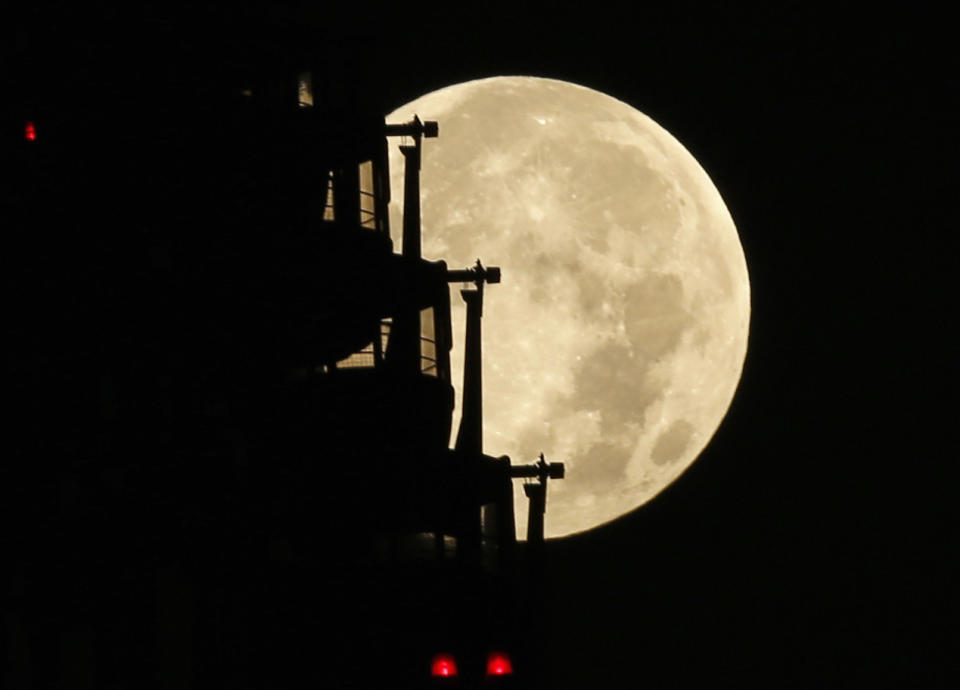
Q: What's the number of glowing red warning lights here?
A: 3